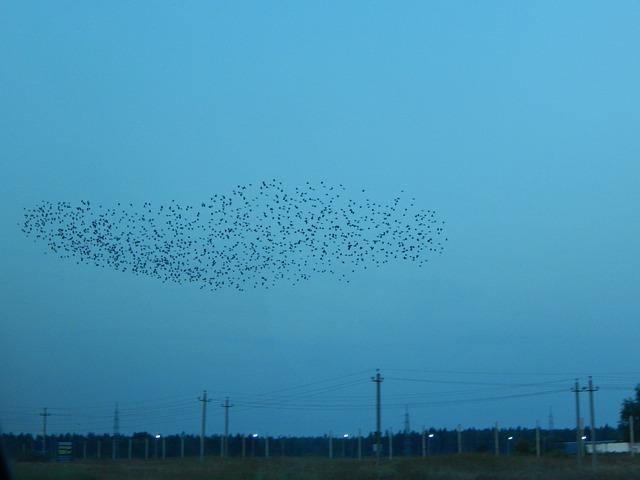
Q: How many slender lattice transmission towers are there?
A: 3